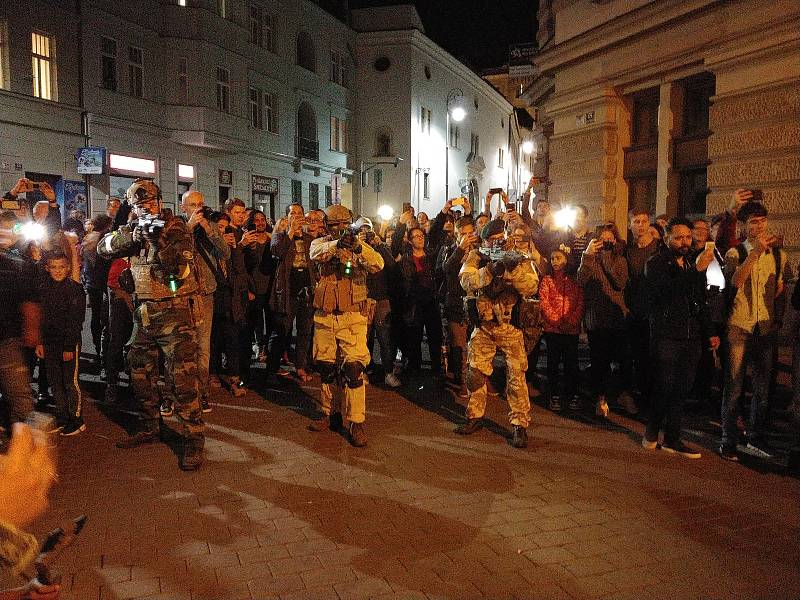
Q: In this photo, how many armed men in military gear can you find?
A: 3